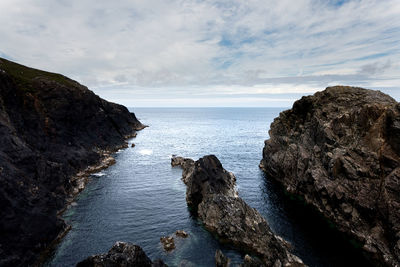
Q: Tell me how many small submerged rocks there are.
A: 2